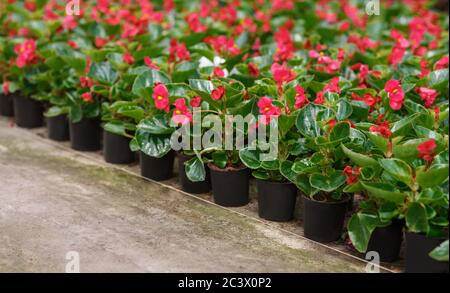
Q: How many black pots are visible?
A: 12